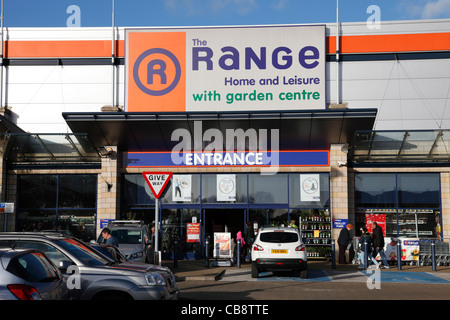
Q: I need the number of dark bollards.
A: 7